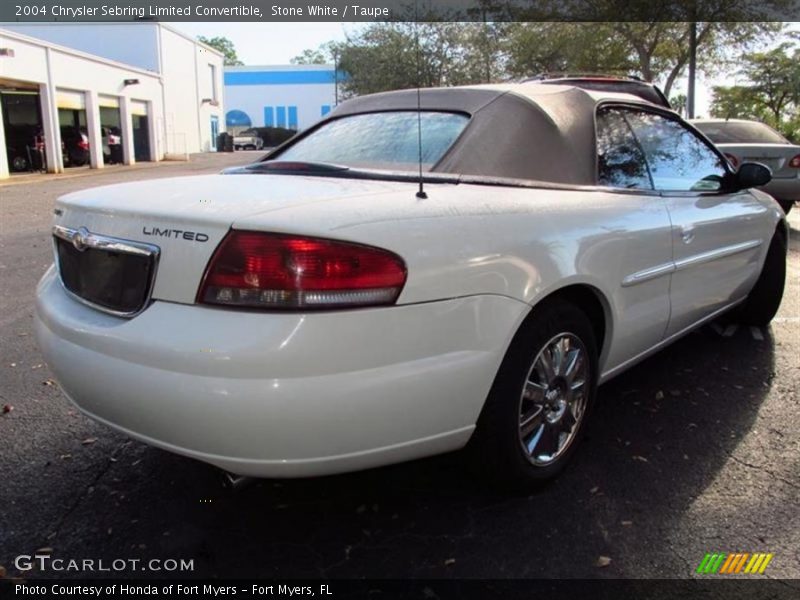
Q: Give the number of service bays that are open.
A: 4